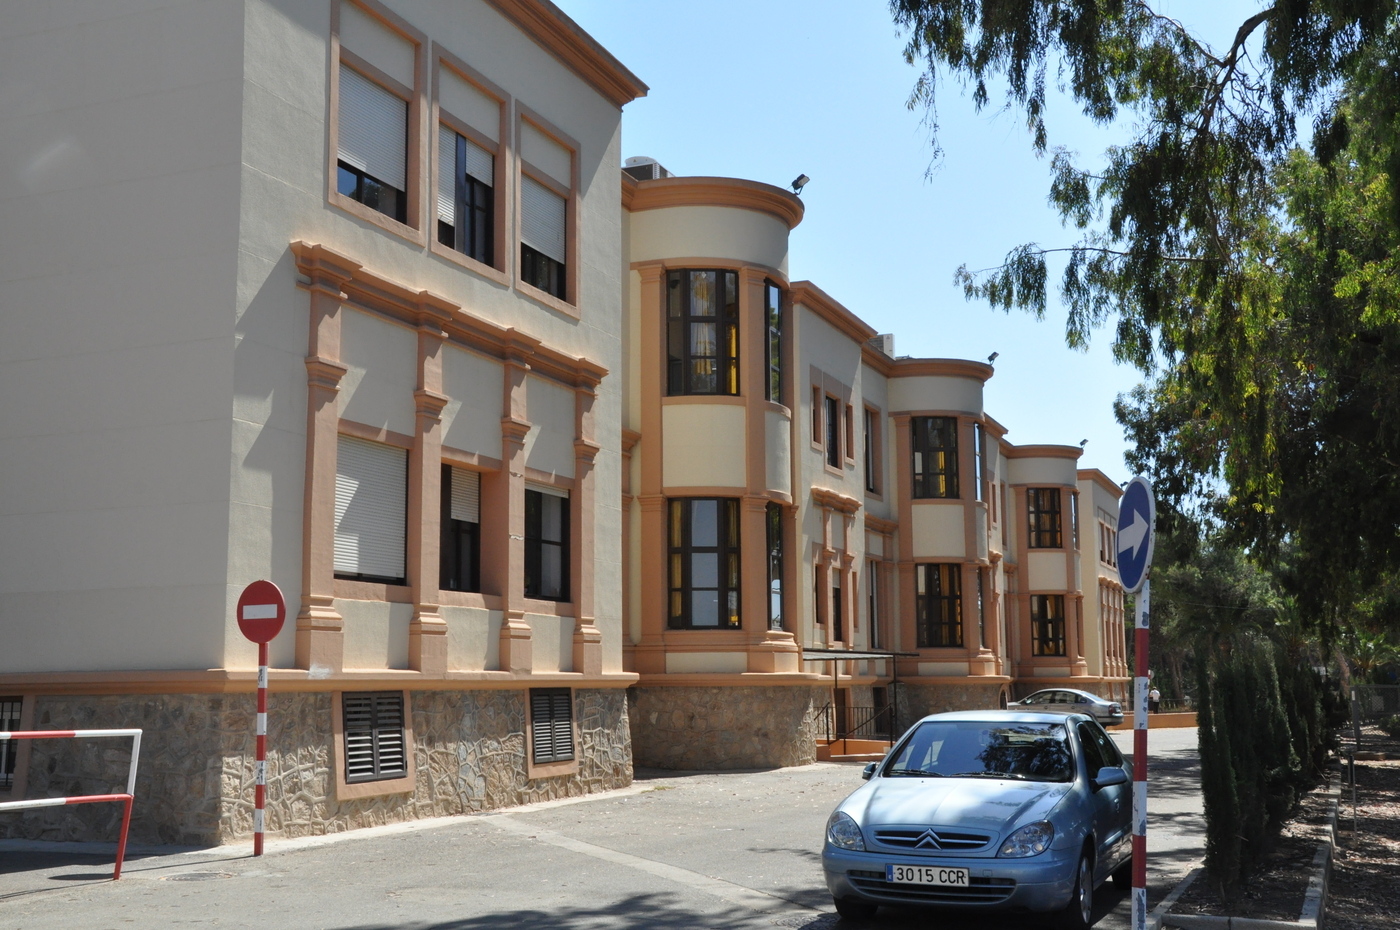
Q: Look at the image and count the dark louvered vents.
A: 2